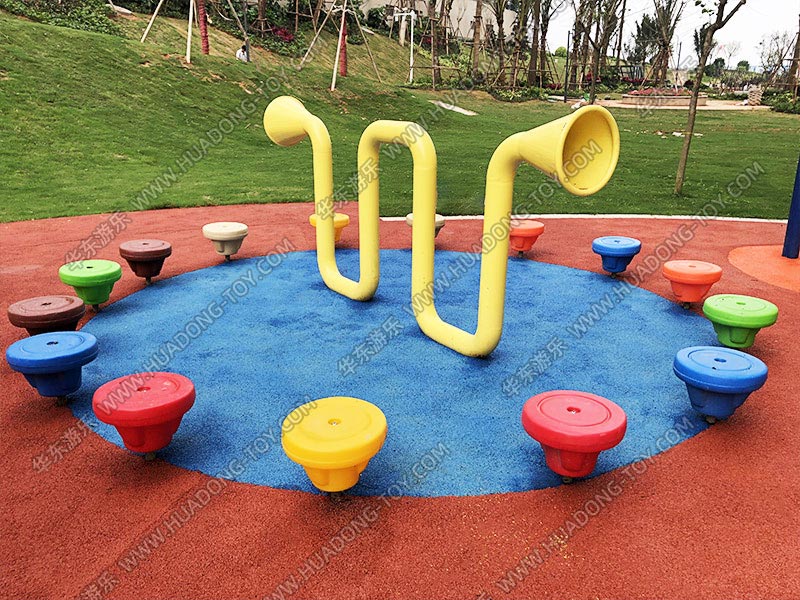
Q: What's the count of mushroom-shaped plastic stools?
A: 15